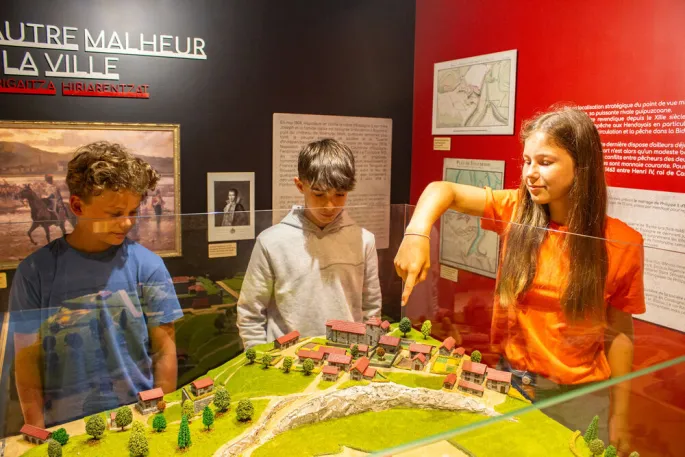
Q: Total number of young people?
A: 3